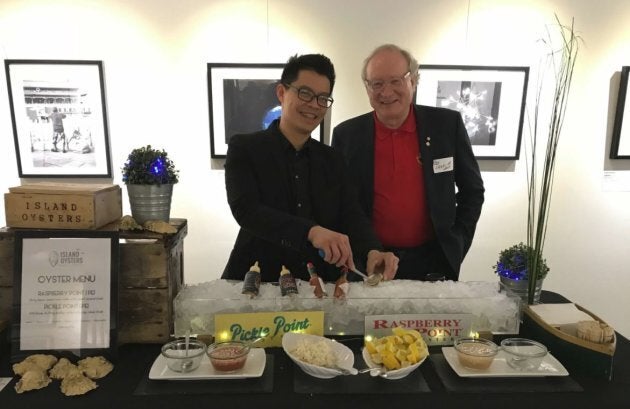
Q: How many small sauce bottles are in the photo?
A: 4